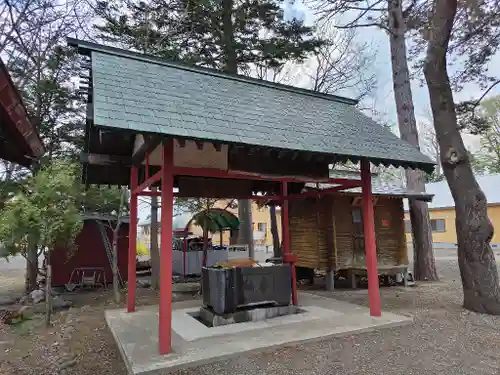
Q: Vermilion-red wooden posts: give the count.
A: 4